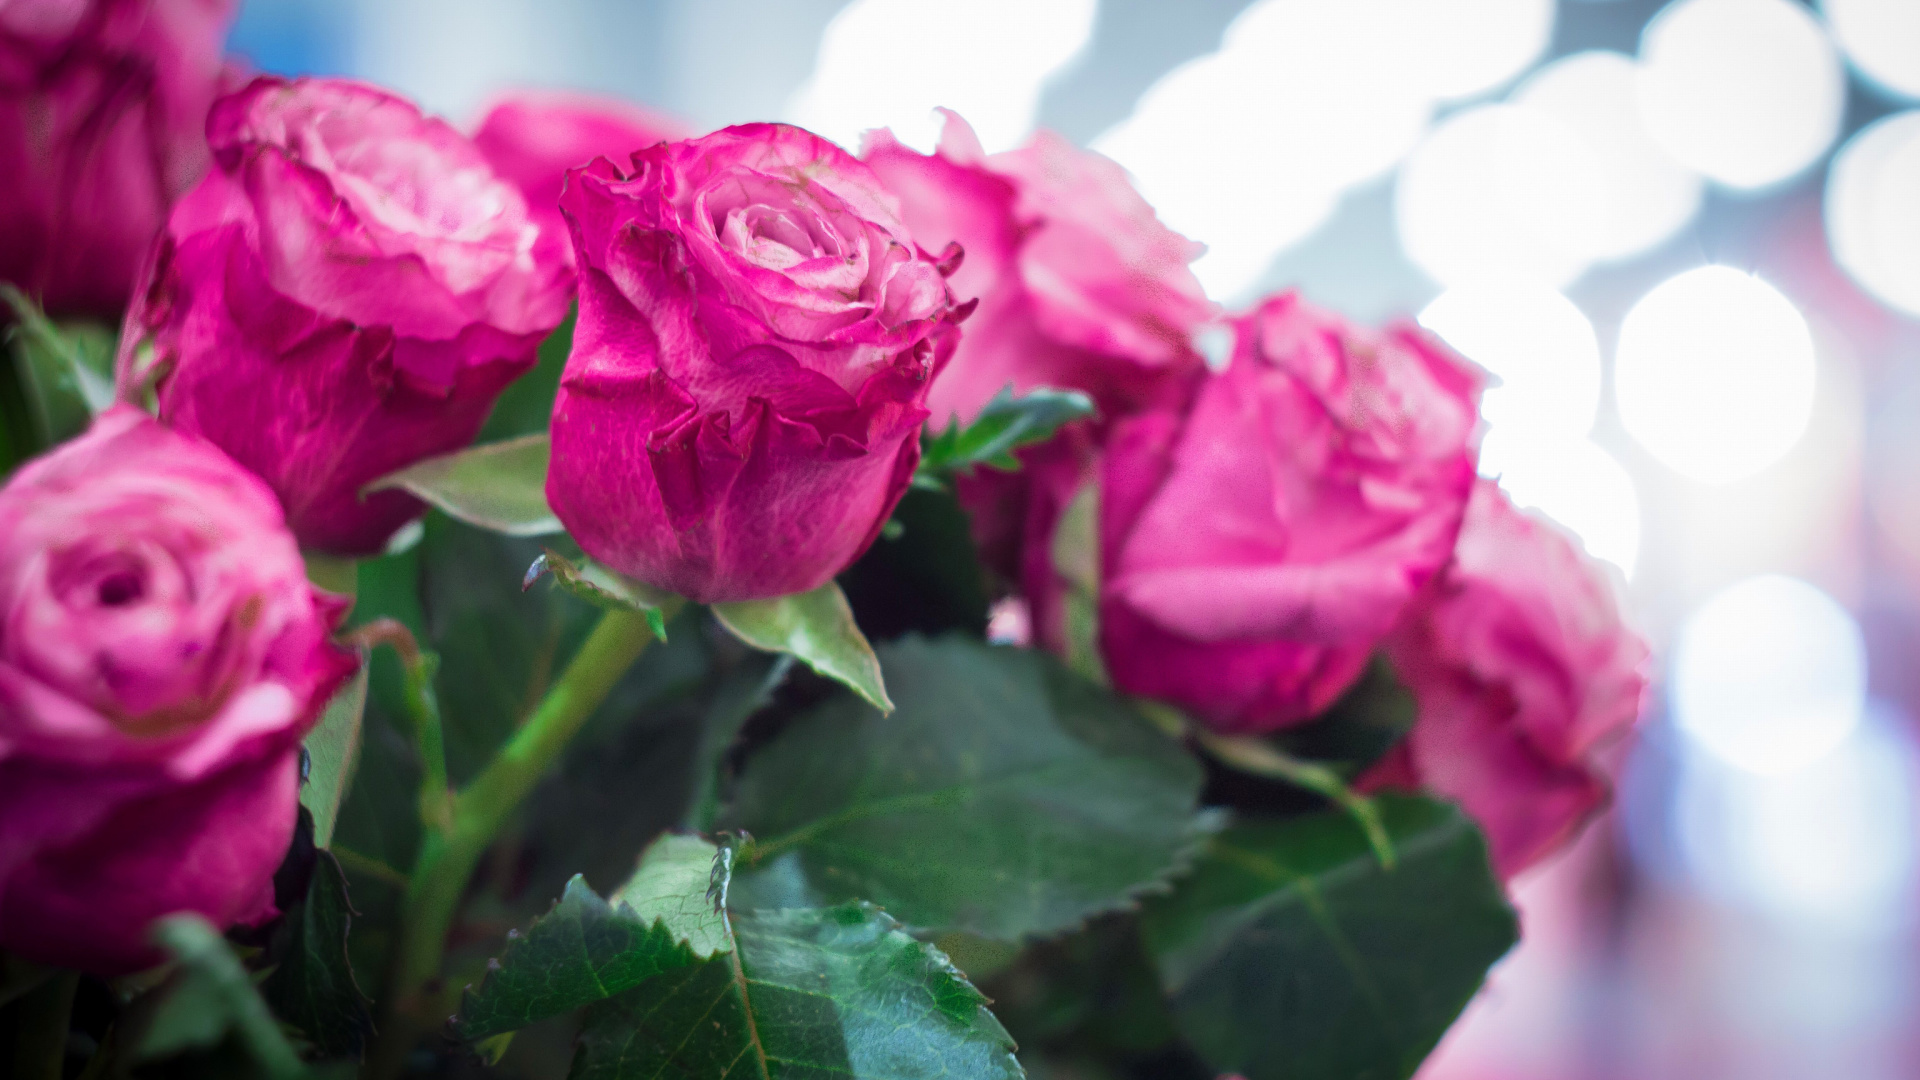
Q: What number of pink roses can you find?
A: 8